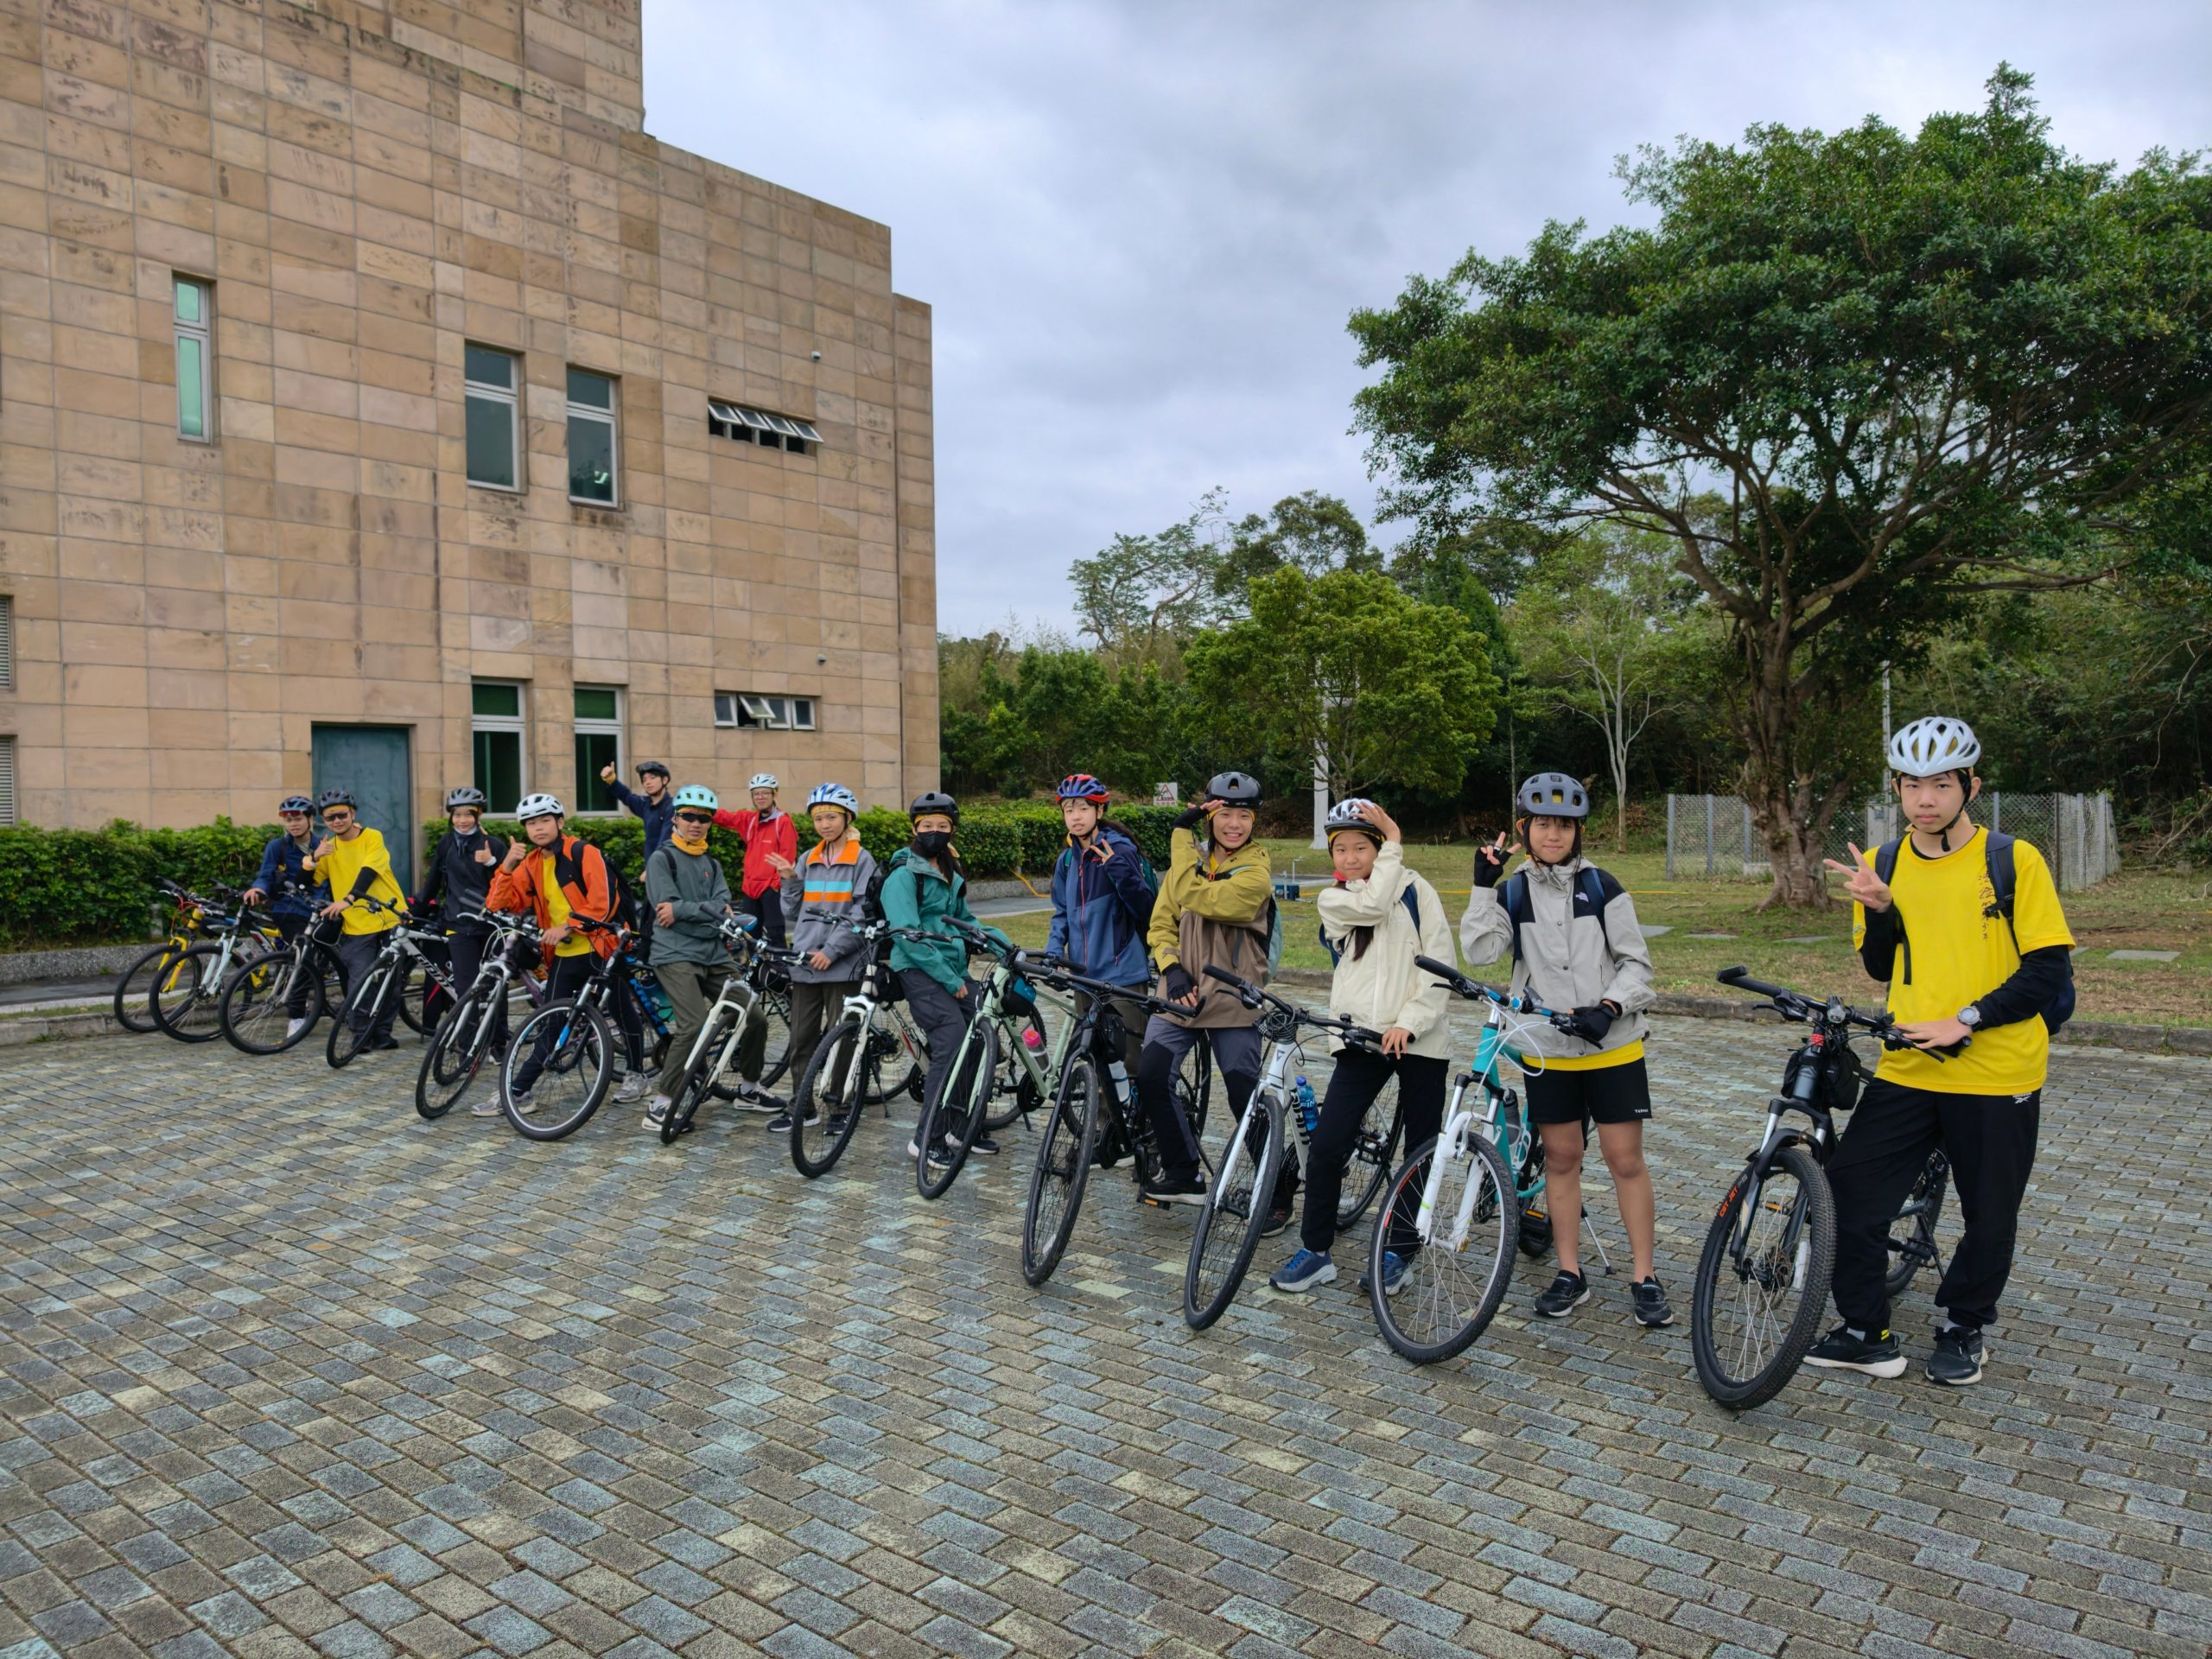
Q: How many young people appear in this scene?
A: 14